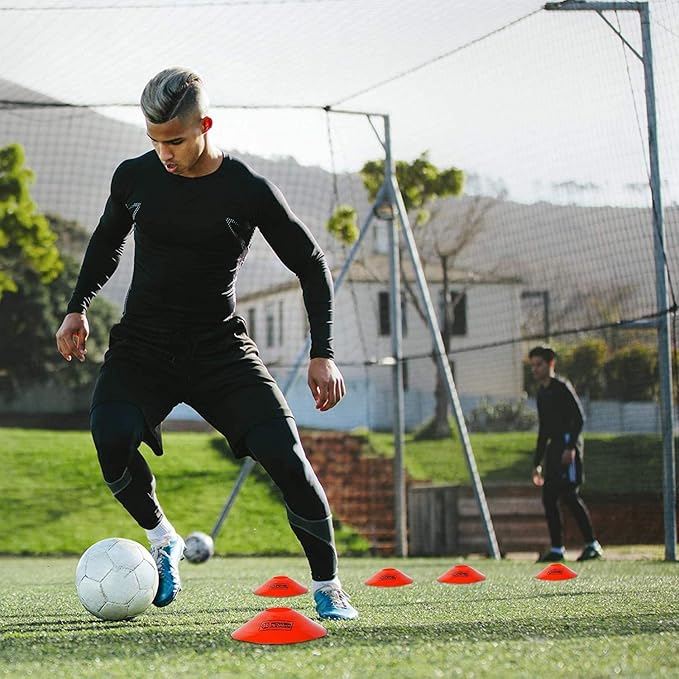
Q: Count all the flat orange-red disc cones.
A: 5